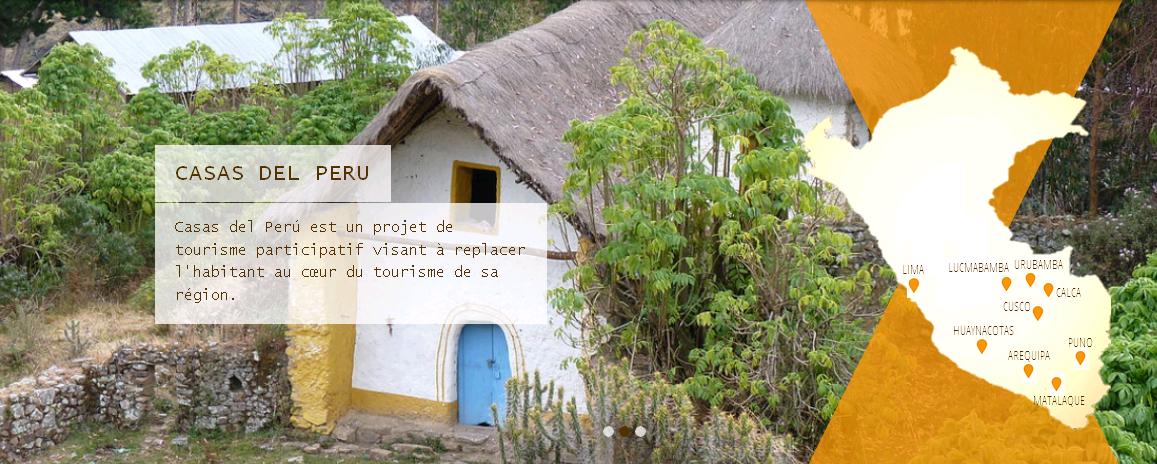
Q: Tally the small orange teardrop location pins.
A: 9